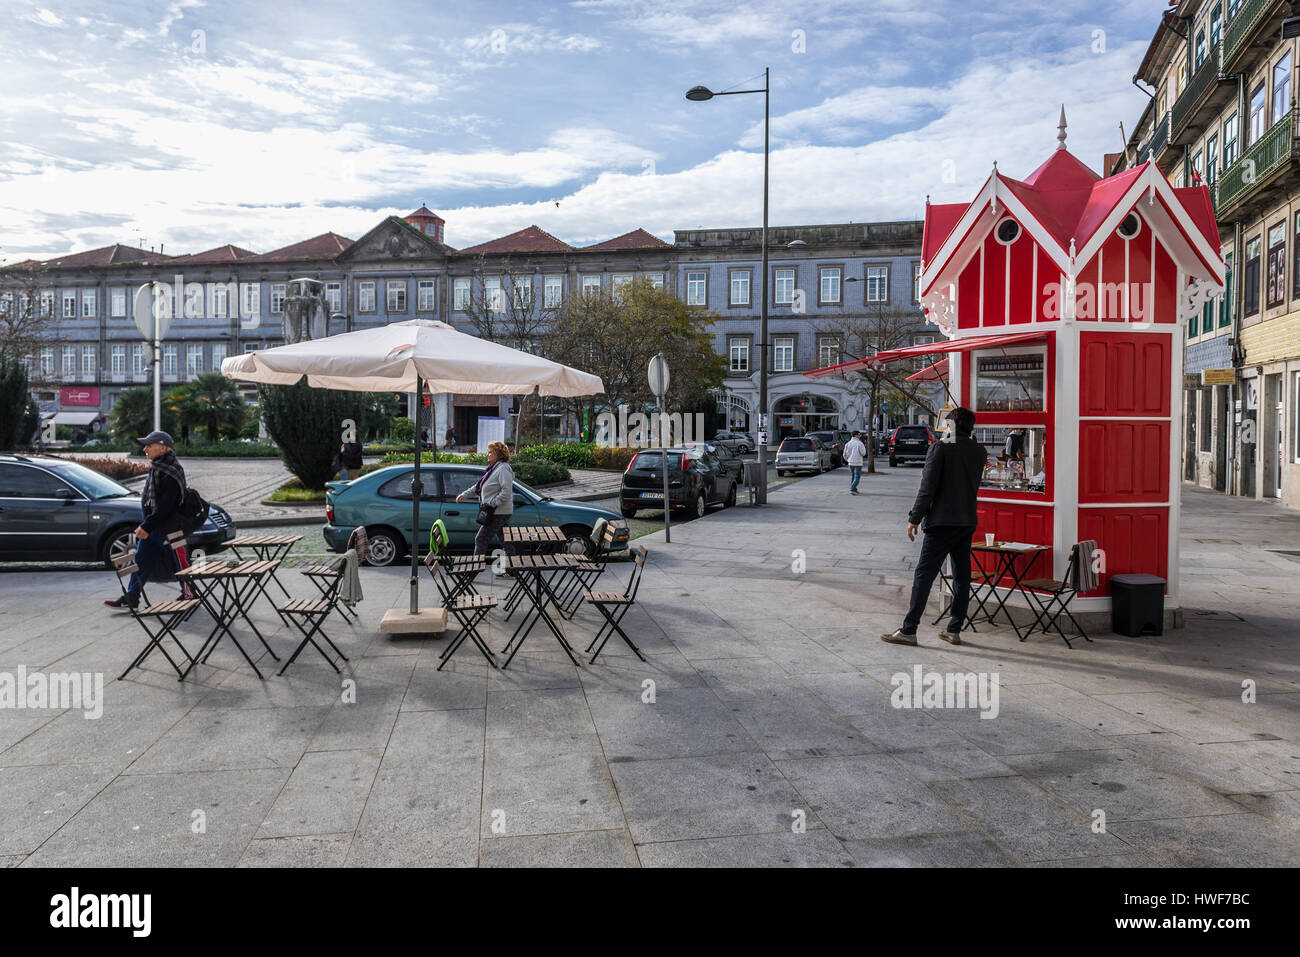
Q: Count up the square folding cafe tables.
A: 5